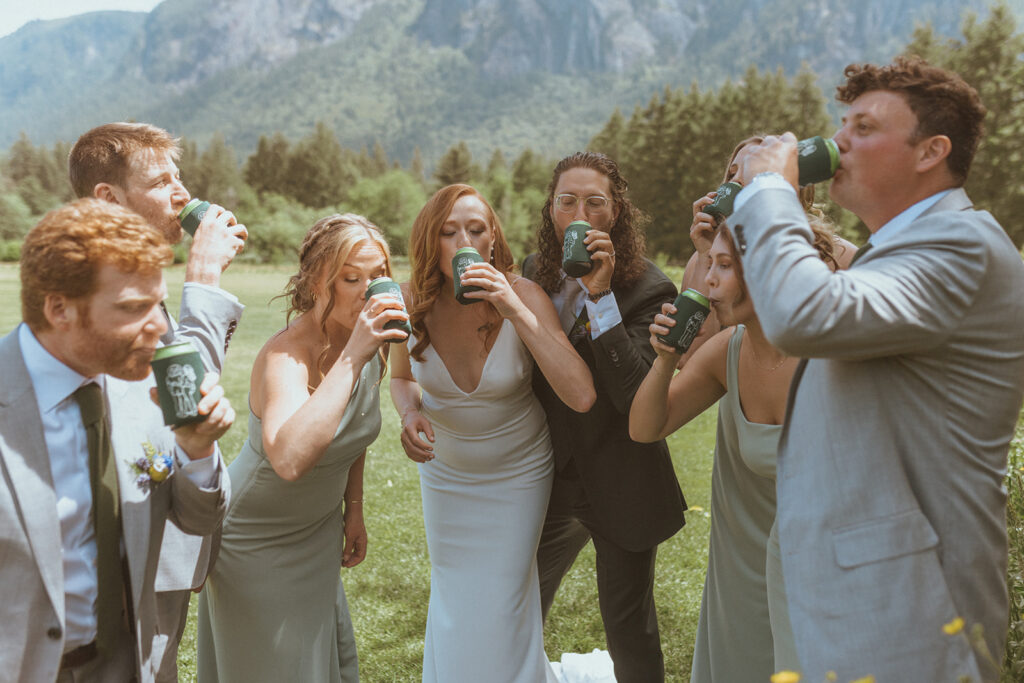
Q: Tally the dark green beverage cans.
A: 8